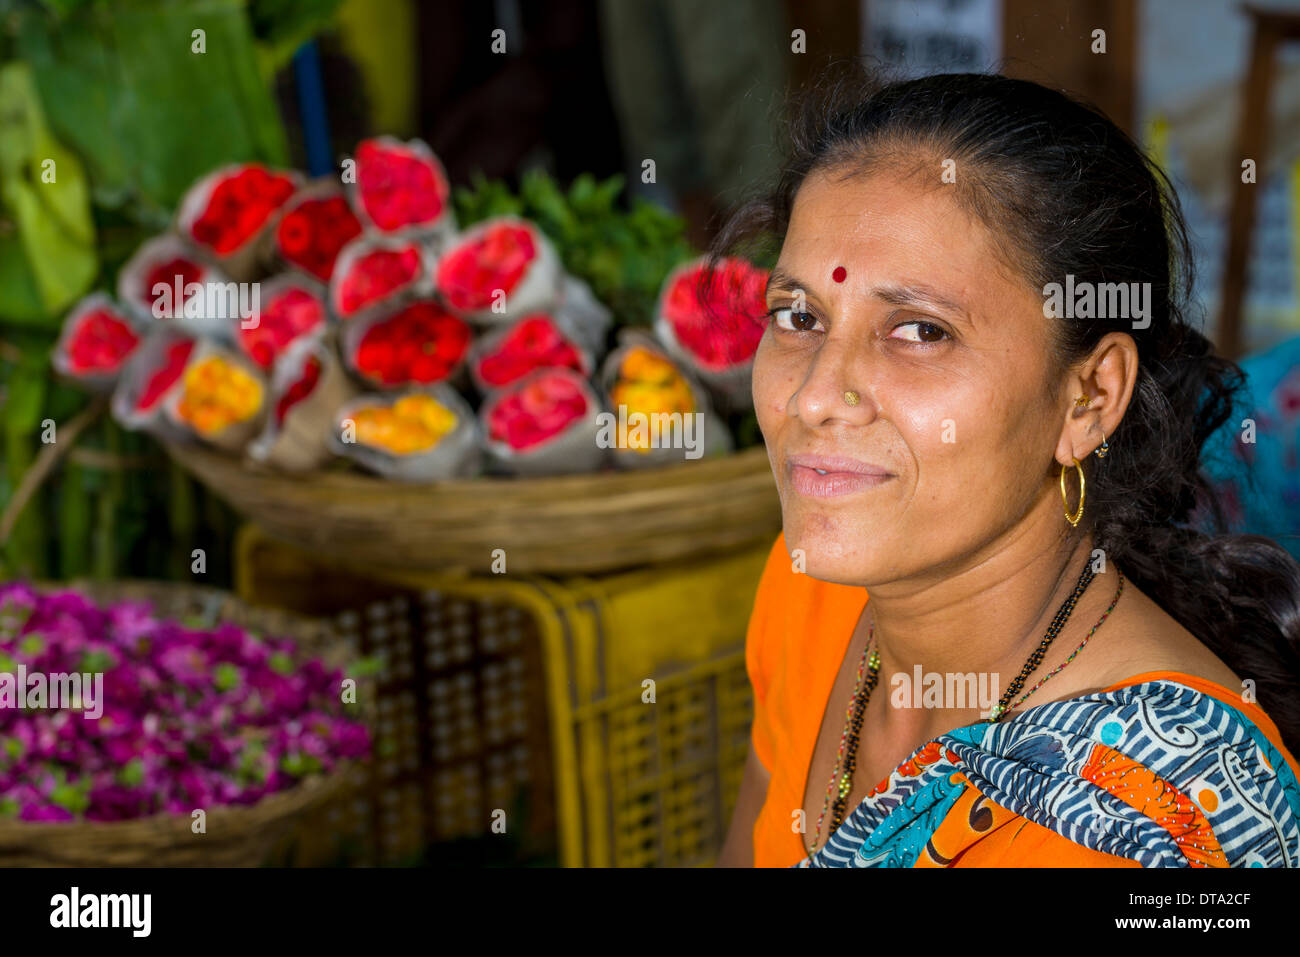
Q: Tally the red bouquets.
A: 14